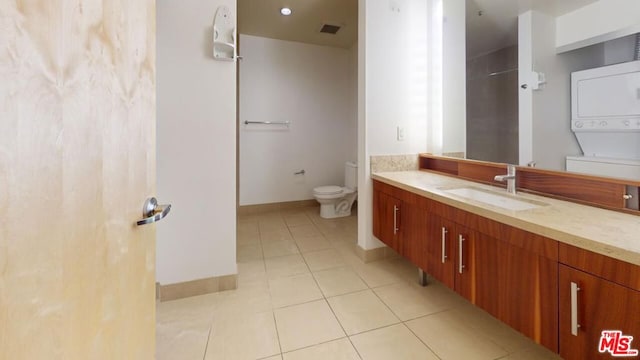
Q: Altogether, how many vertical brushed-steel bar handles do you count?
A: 4